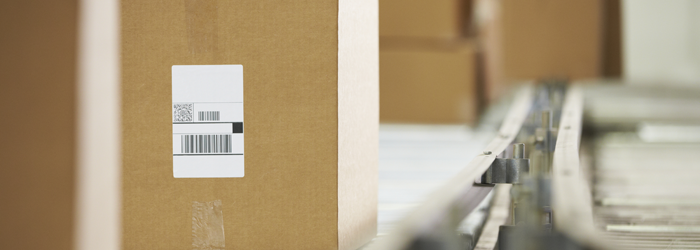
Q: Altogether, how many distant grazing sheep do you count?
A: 0